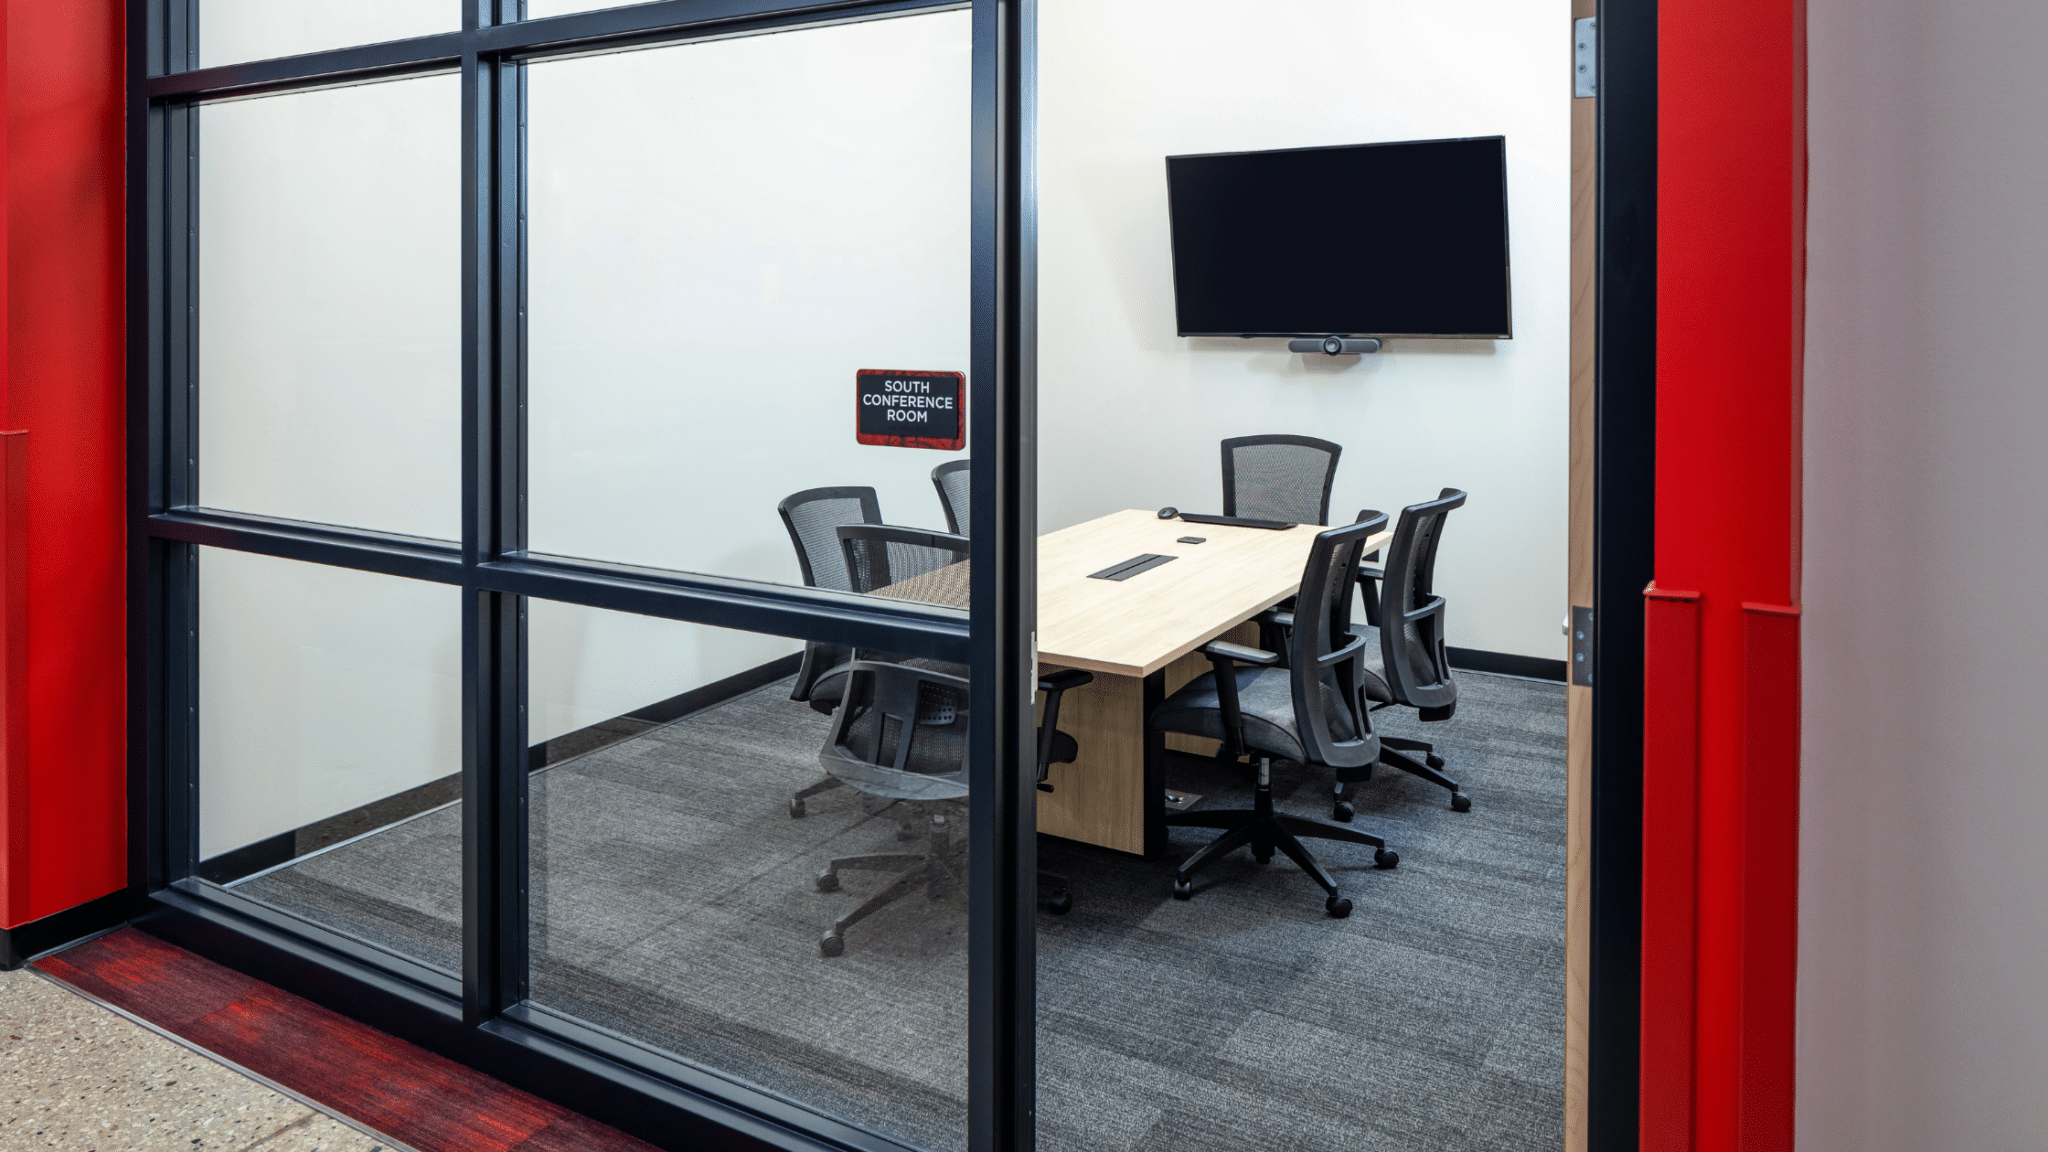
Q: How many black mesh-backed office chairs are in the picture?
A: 6